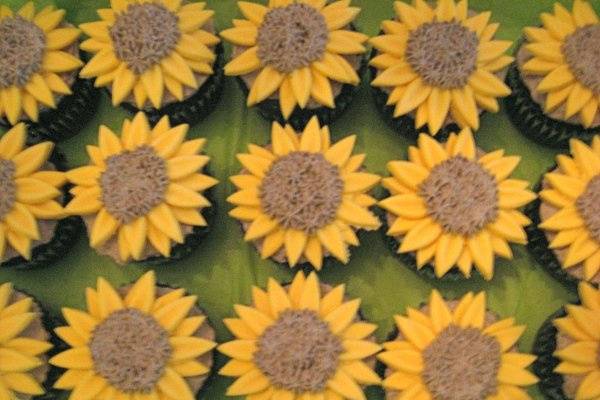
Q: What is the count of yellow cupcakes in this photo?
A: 15